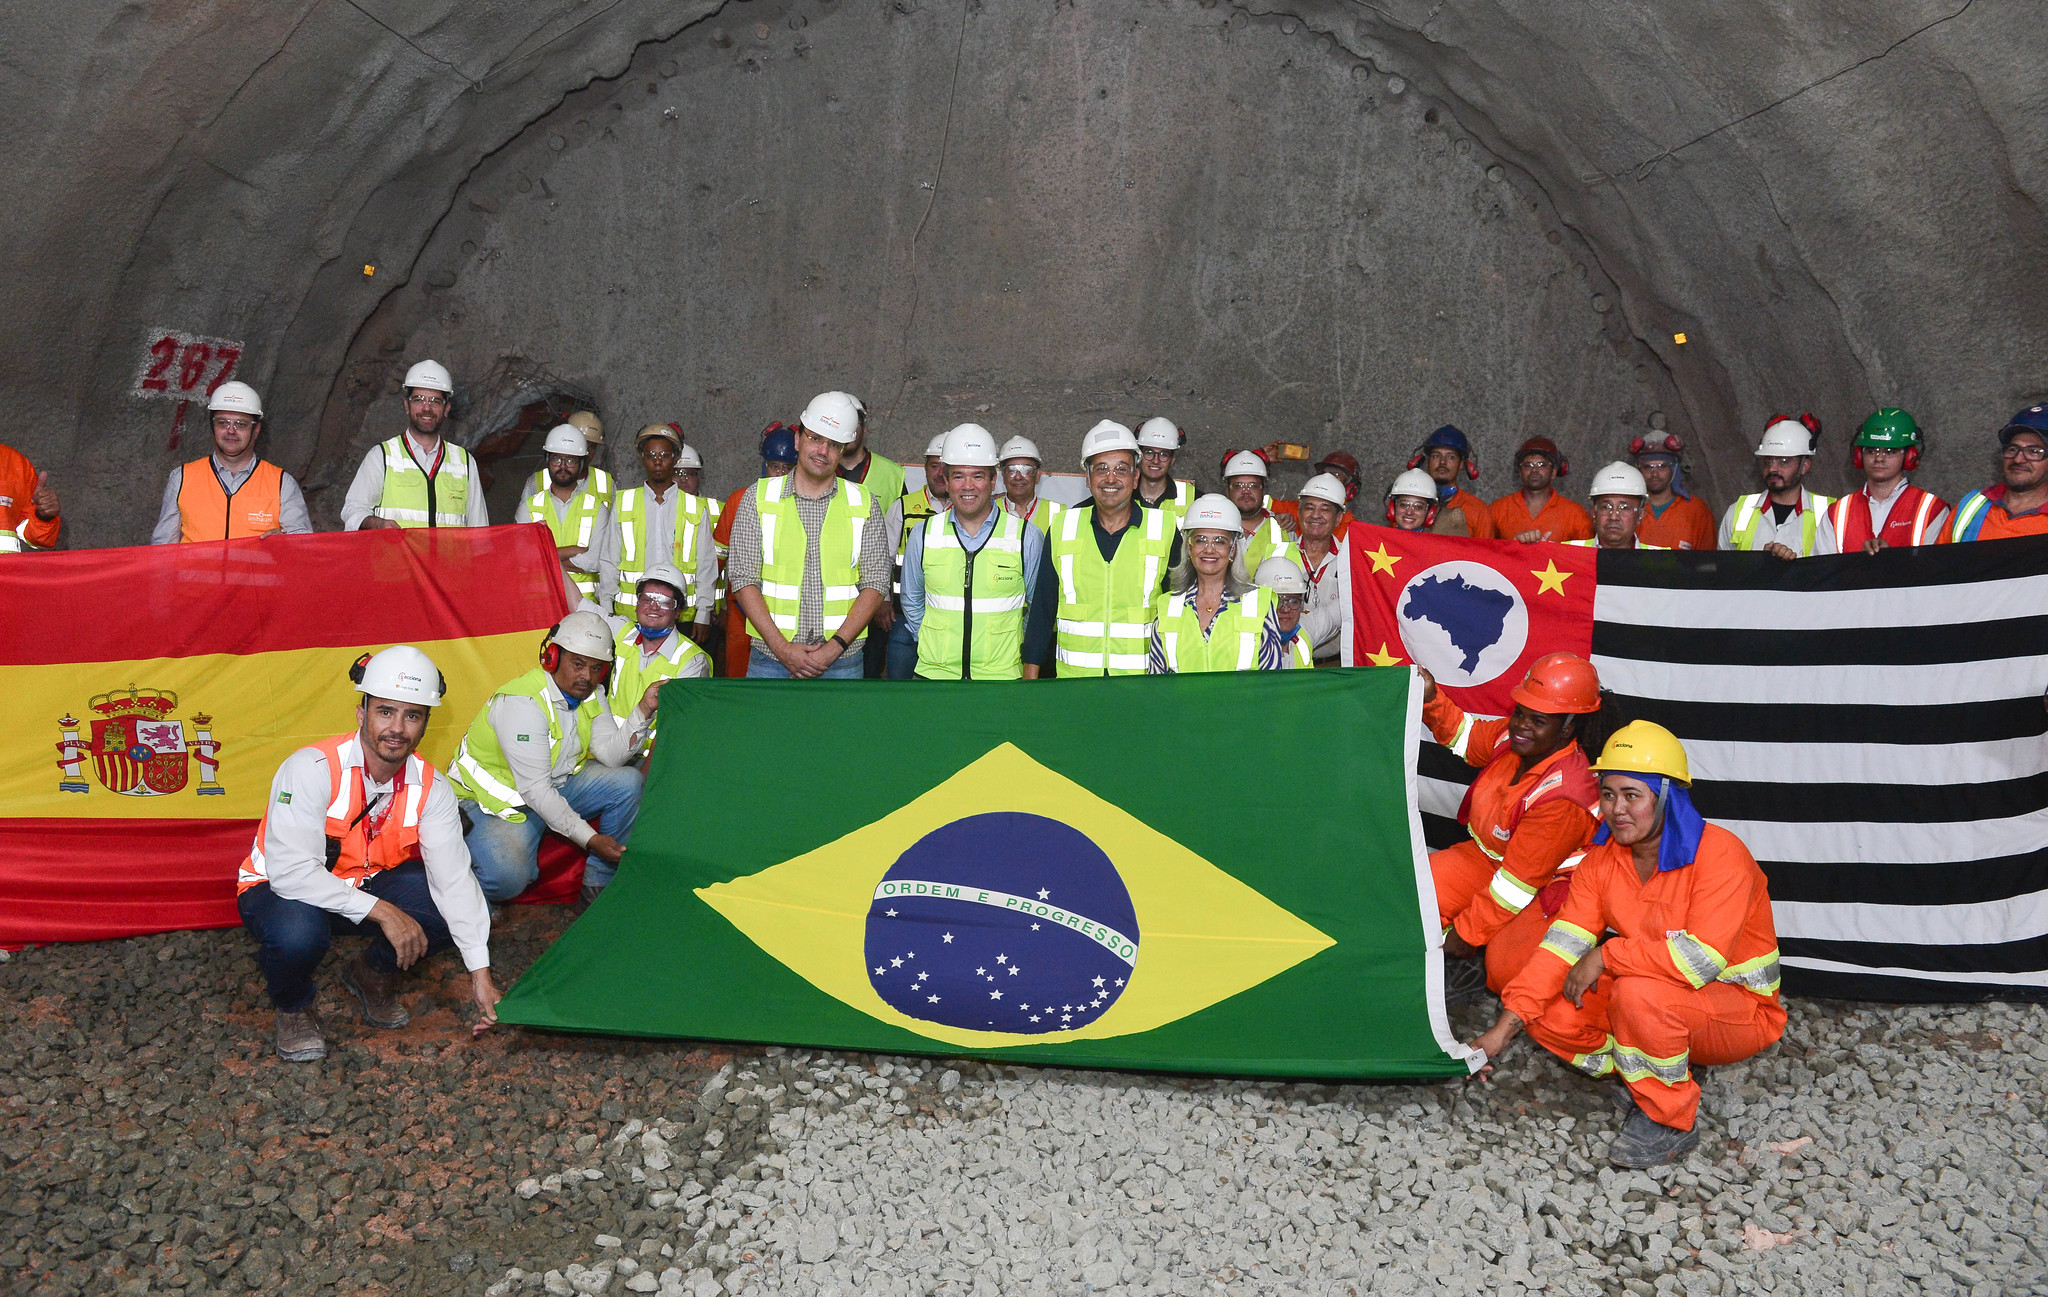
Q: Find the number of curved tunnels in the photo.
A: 1